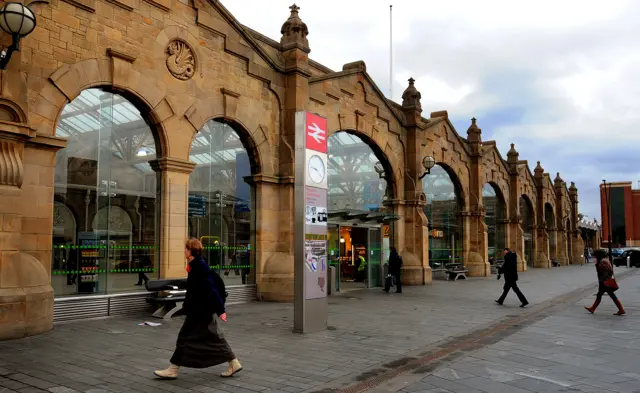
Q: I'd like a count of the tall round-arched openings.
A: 8